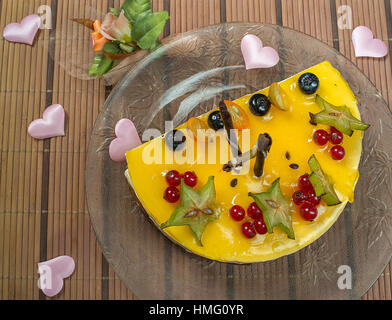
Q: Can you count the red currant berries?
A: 15